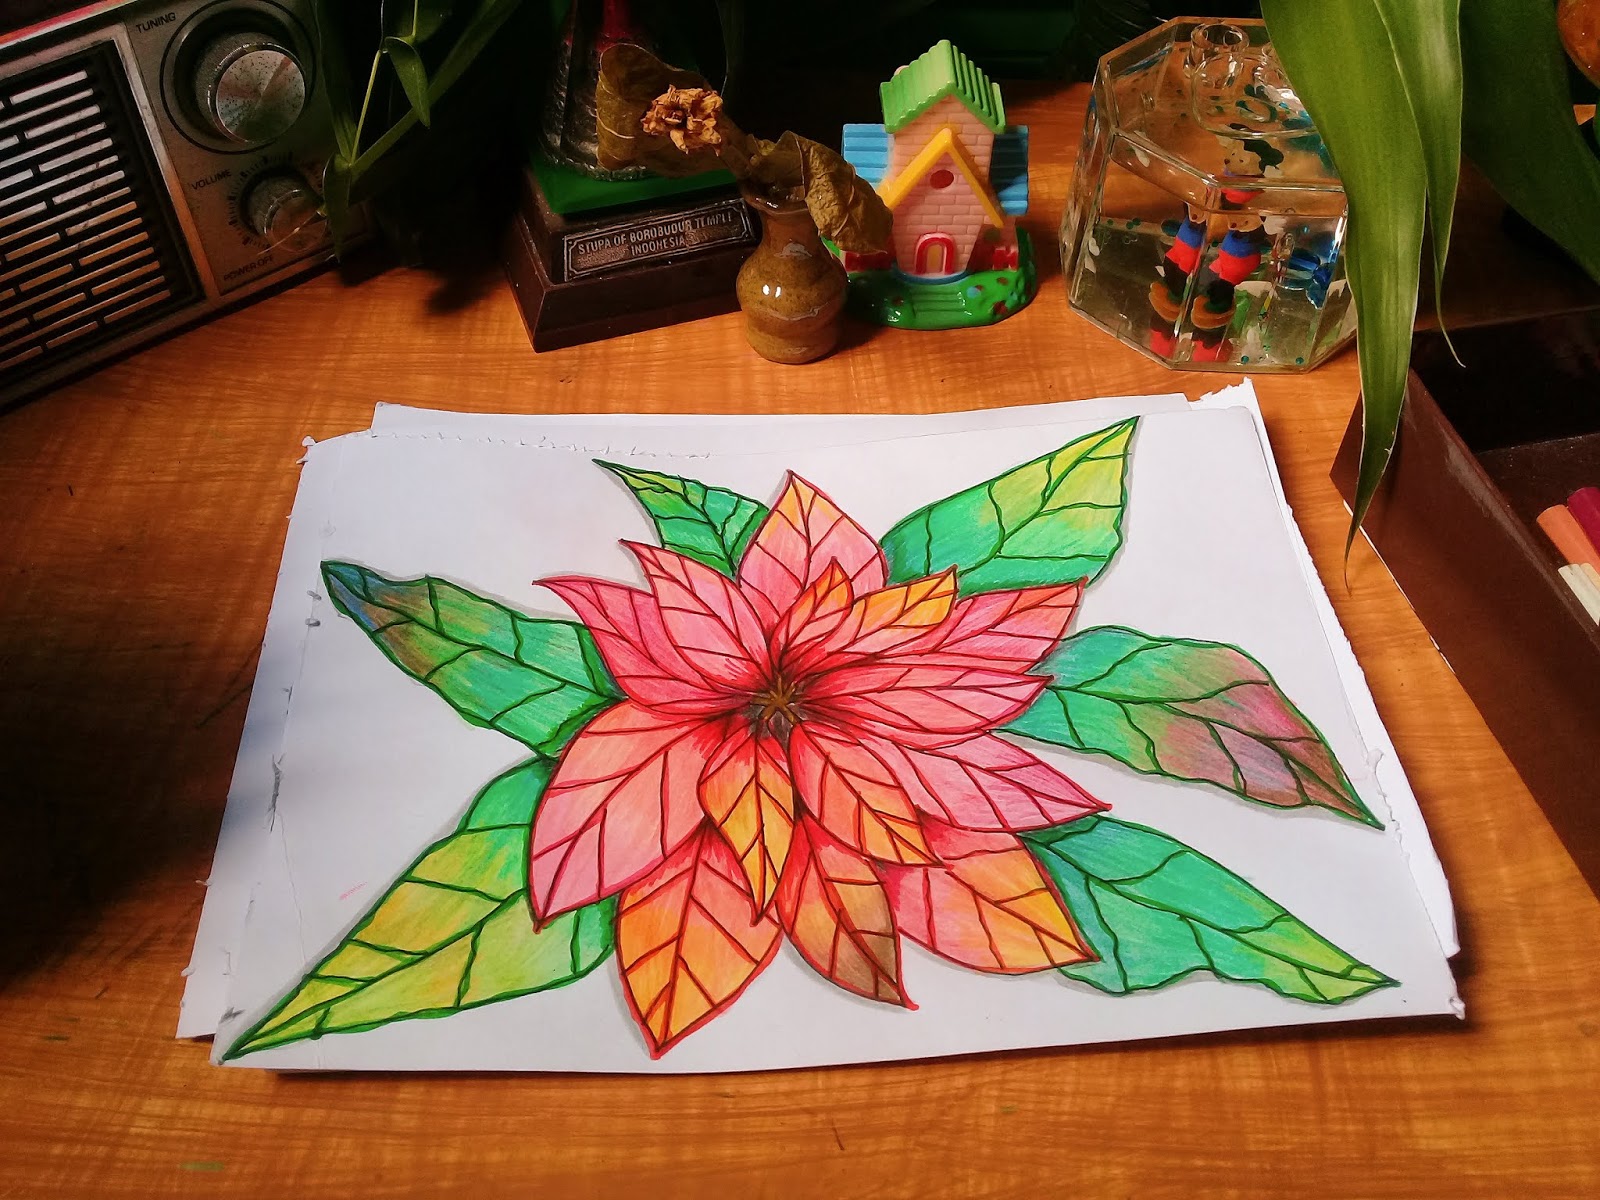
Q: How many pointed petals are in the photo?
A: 14